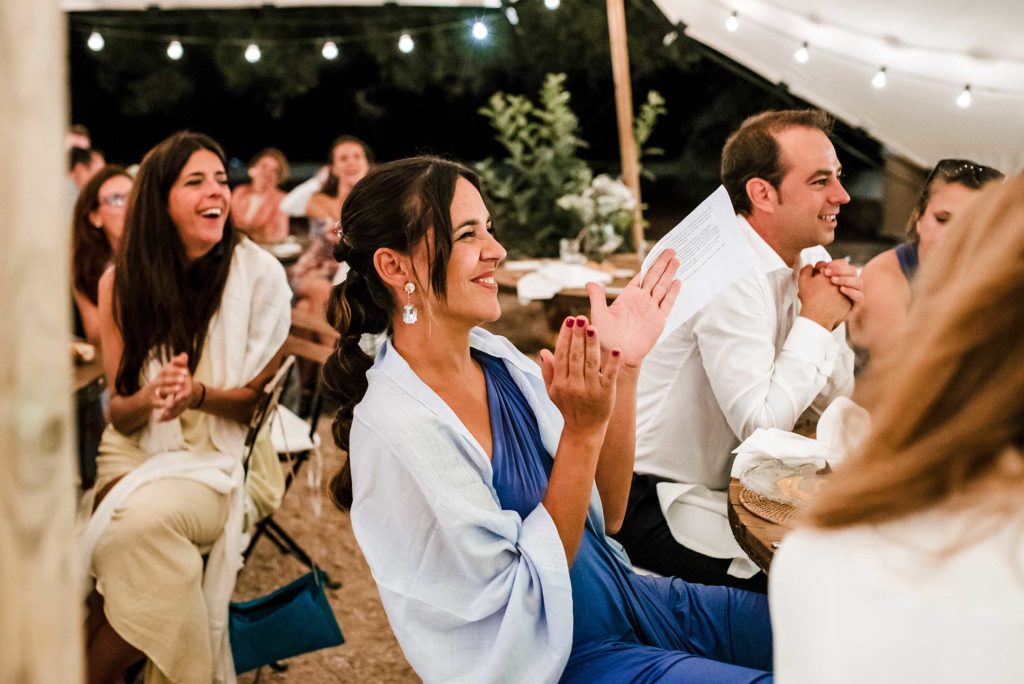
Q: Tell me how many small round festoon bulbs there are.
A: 11